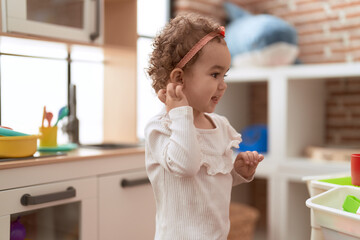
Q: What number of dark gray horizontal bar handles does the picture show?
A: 2